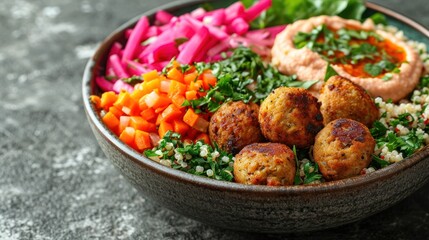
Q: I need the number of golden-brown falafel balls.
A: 5